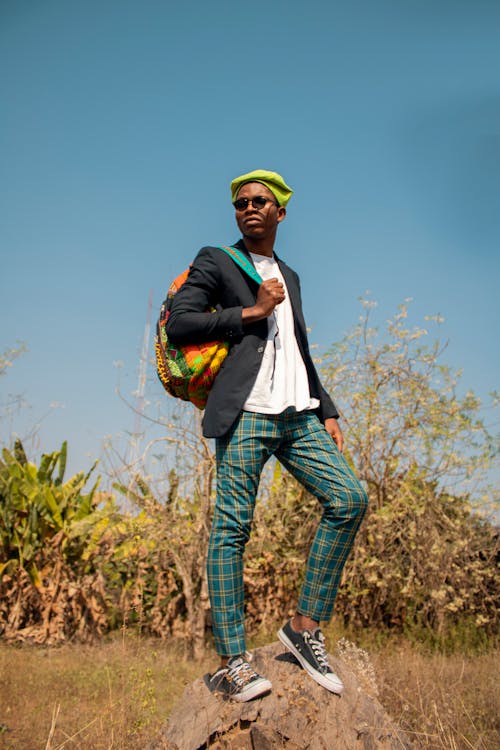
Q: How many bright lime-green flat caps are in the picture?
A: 1